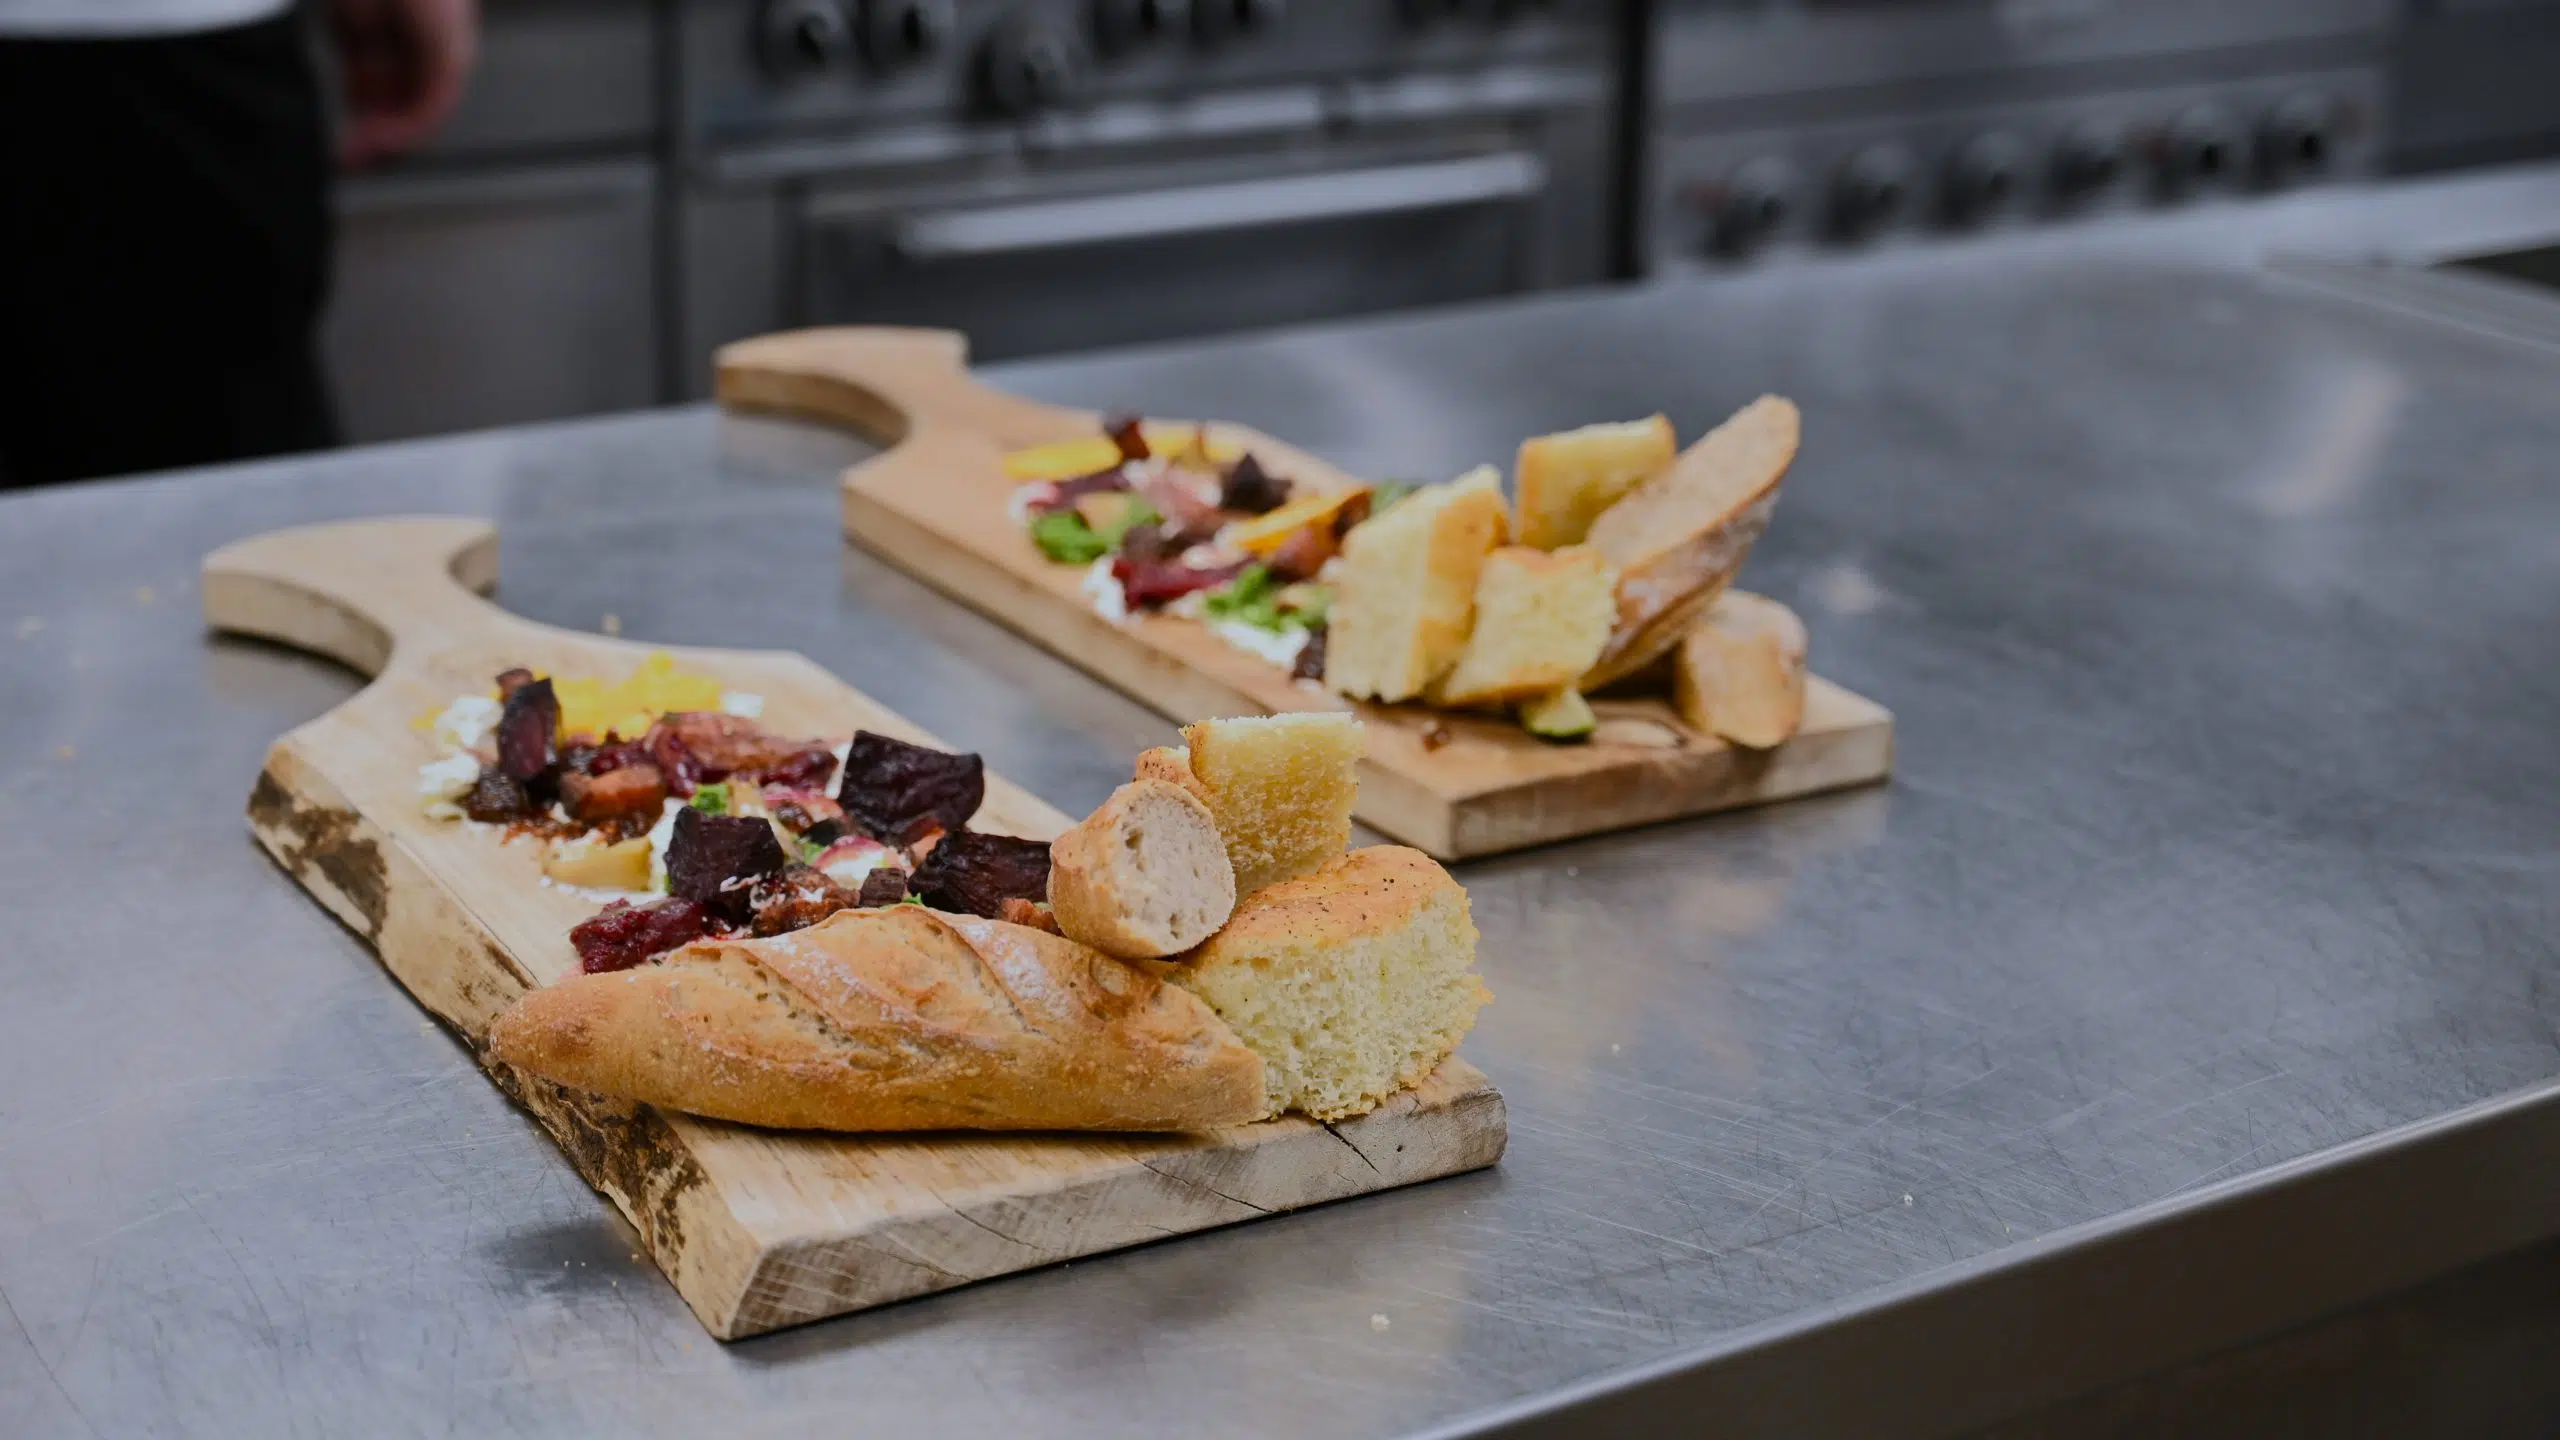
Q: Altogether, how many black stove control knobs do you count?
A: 13